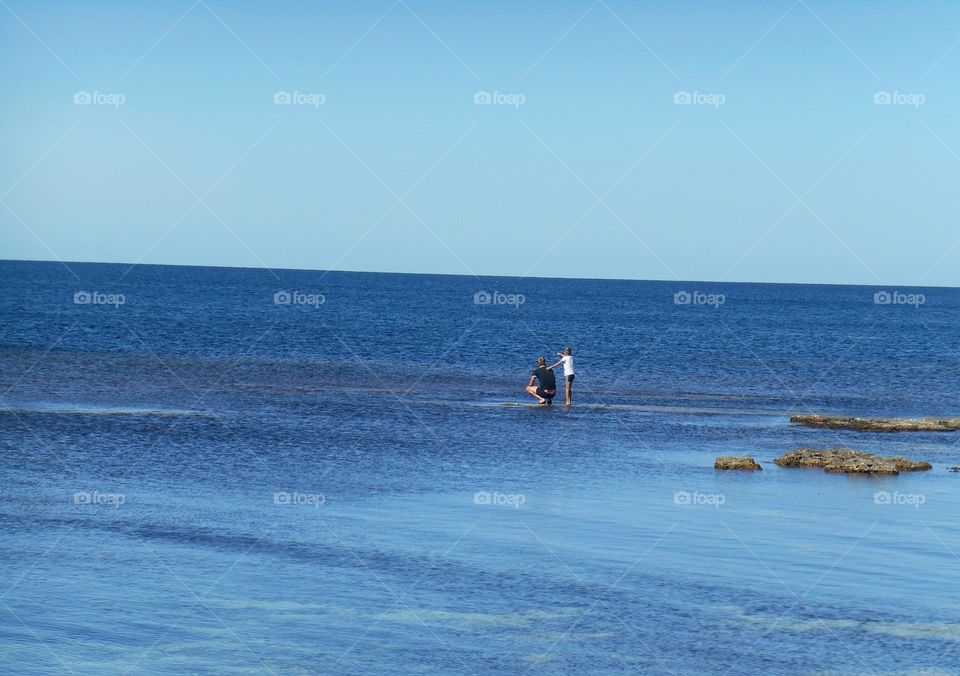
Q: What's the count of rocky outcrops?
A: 3